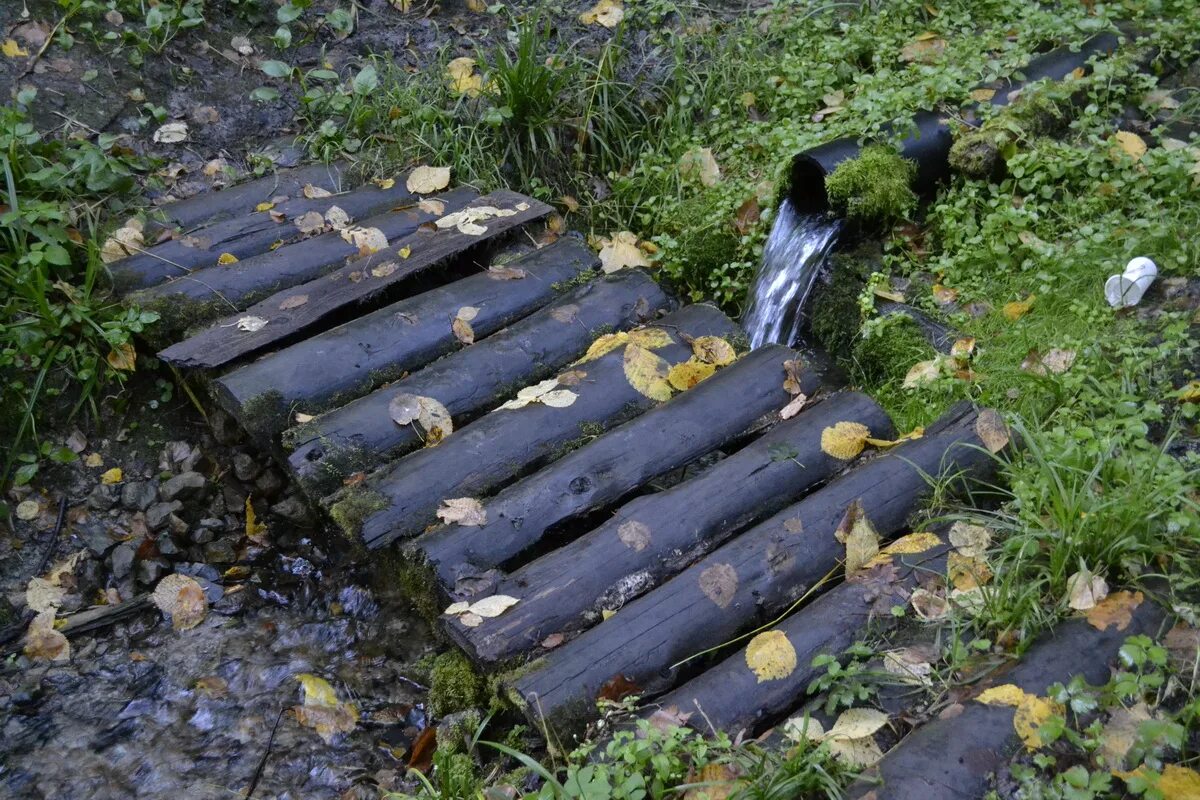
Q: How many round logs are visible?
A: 11